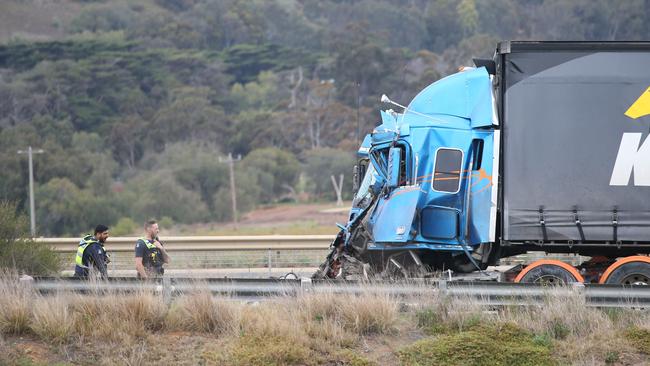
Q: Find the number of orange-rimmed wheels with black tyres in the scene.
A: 2